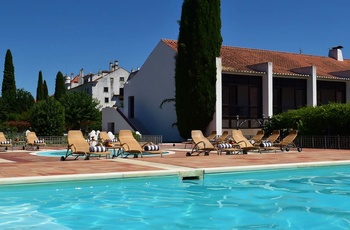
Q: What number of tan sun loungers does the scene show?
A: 12